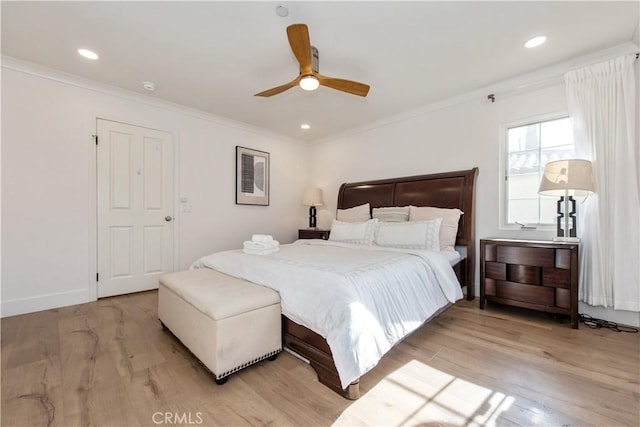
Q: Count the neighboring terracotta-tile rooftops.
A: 1